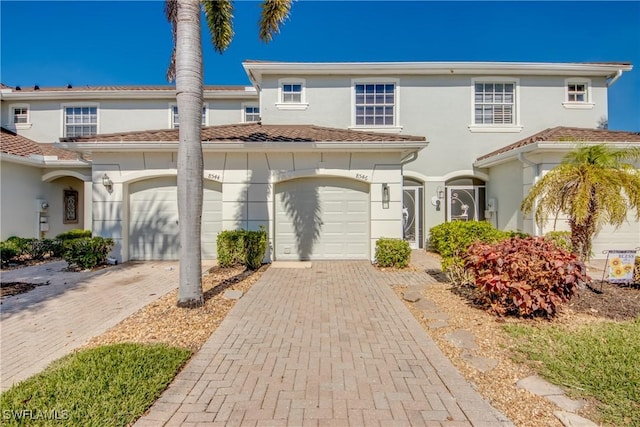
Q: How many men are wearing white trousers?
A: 0